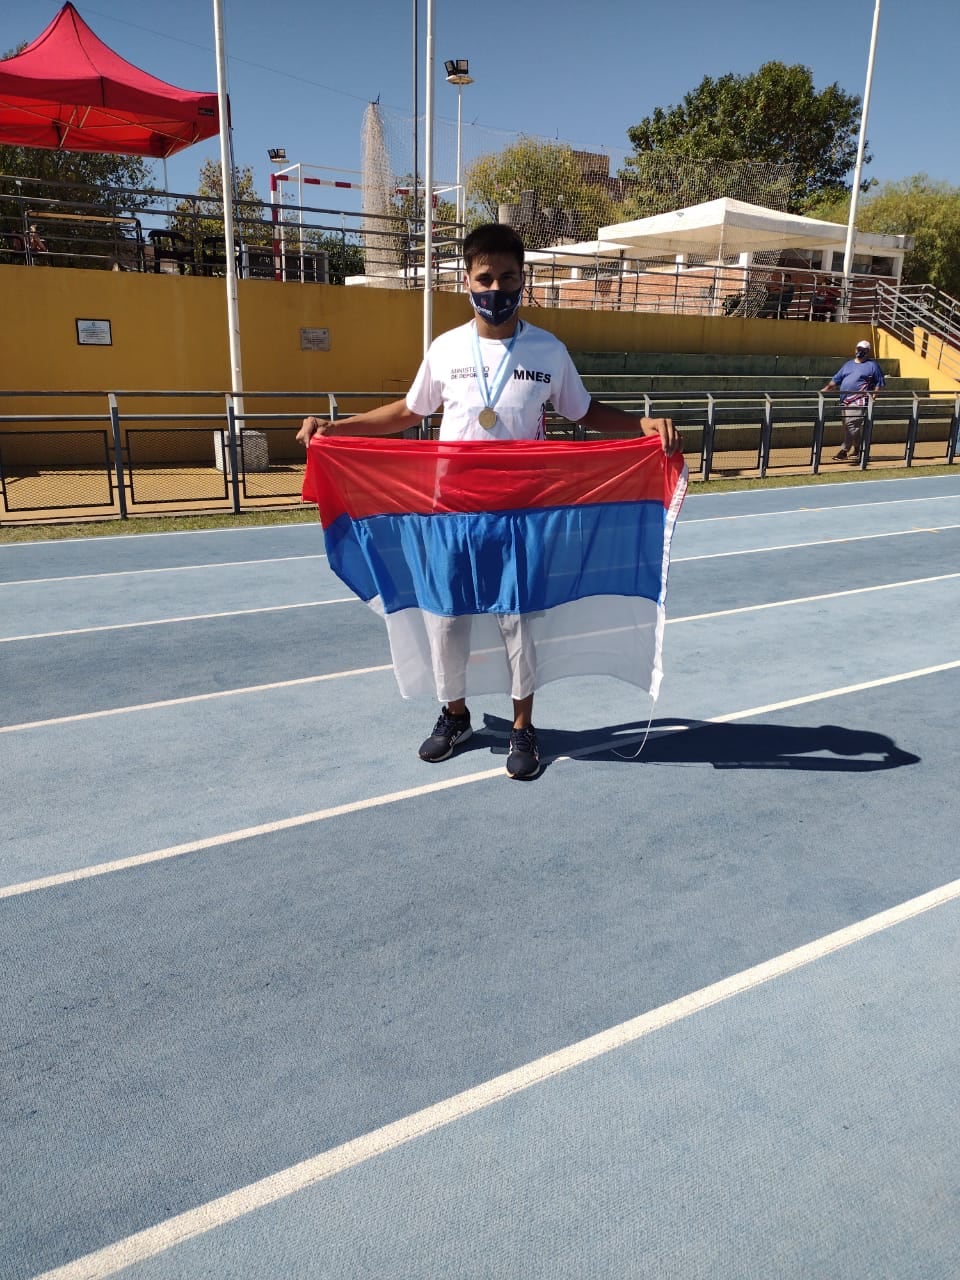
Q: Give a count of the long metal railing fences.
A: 2